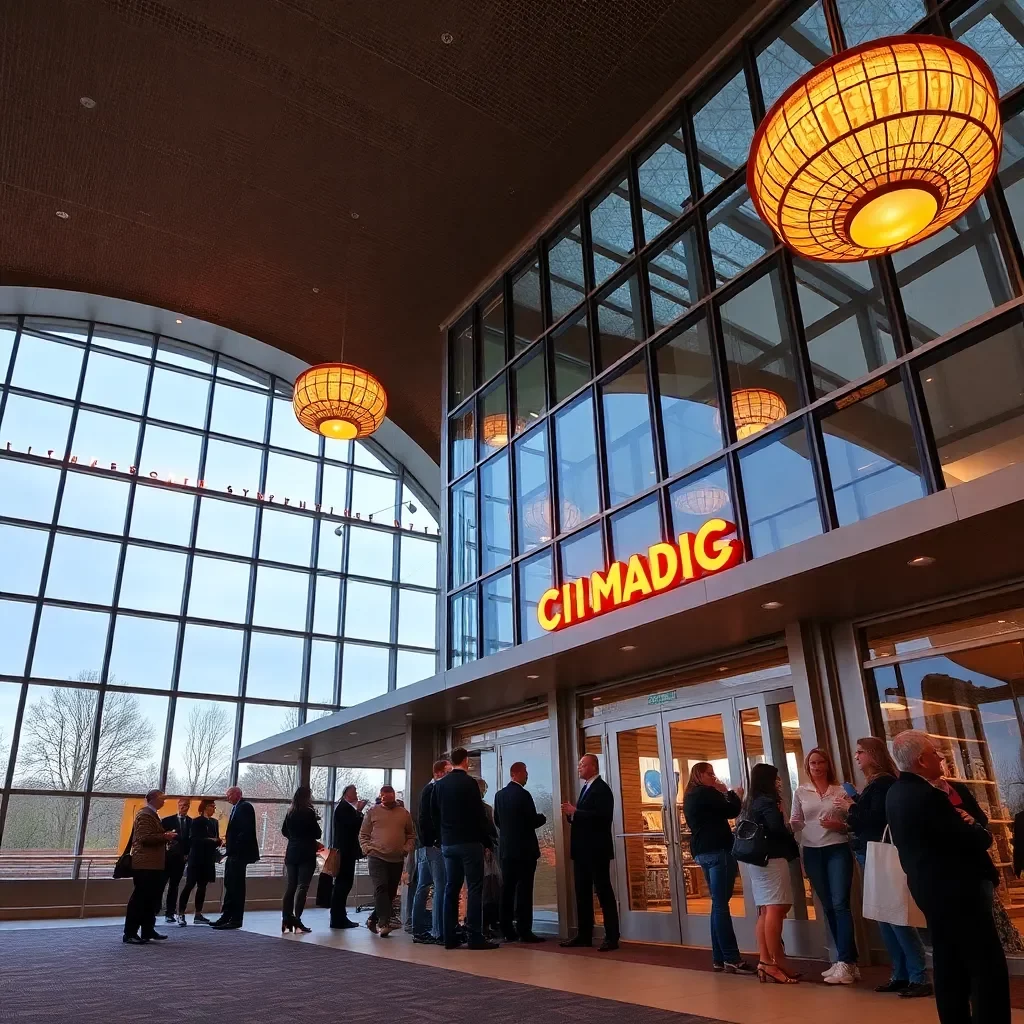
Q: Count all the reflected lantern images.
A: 4